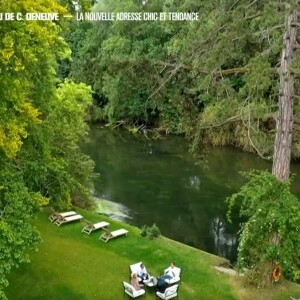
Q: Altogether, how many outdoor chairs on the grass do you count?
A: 8